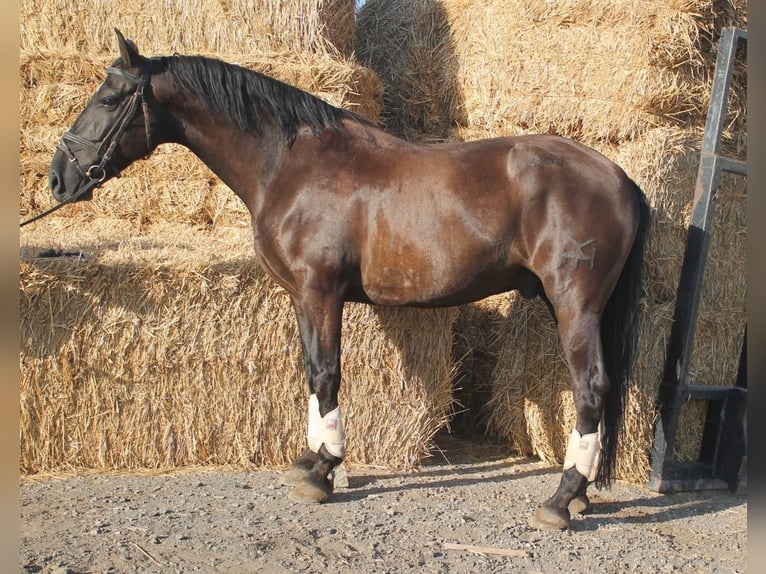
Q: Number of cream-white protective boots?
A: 4